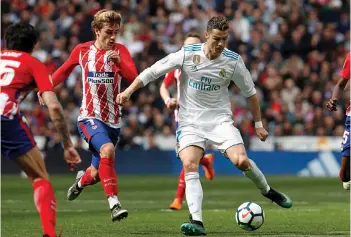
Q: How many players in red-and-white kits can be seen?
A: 4